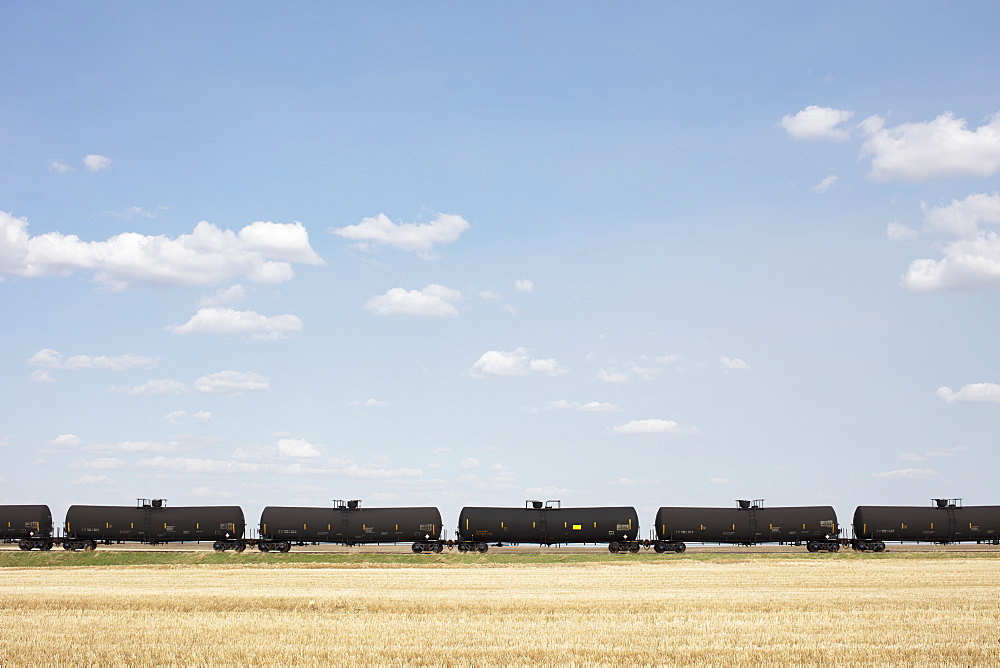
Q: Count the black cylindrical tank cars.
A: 6